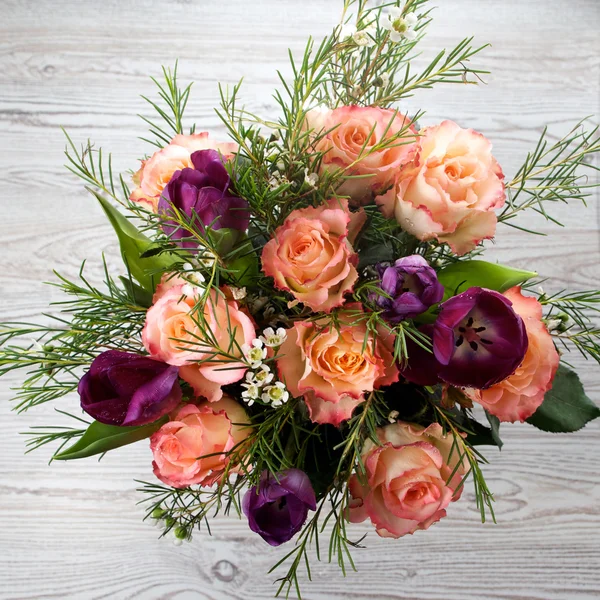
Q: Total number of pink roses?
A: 9